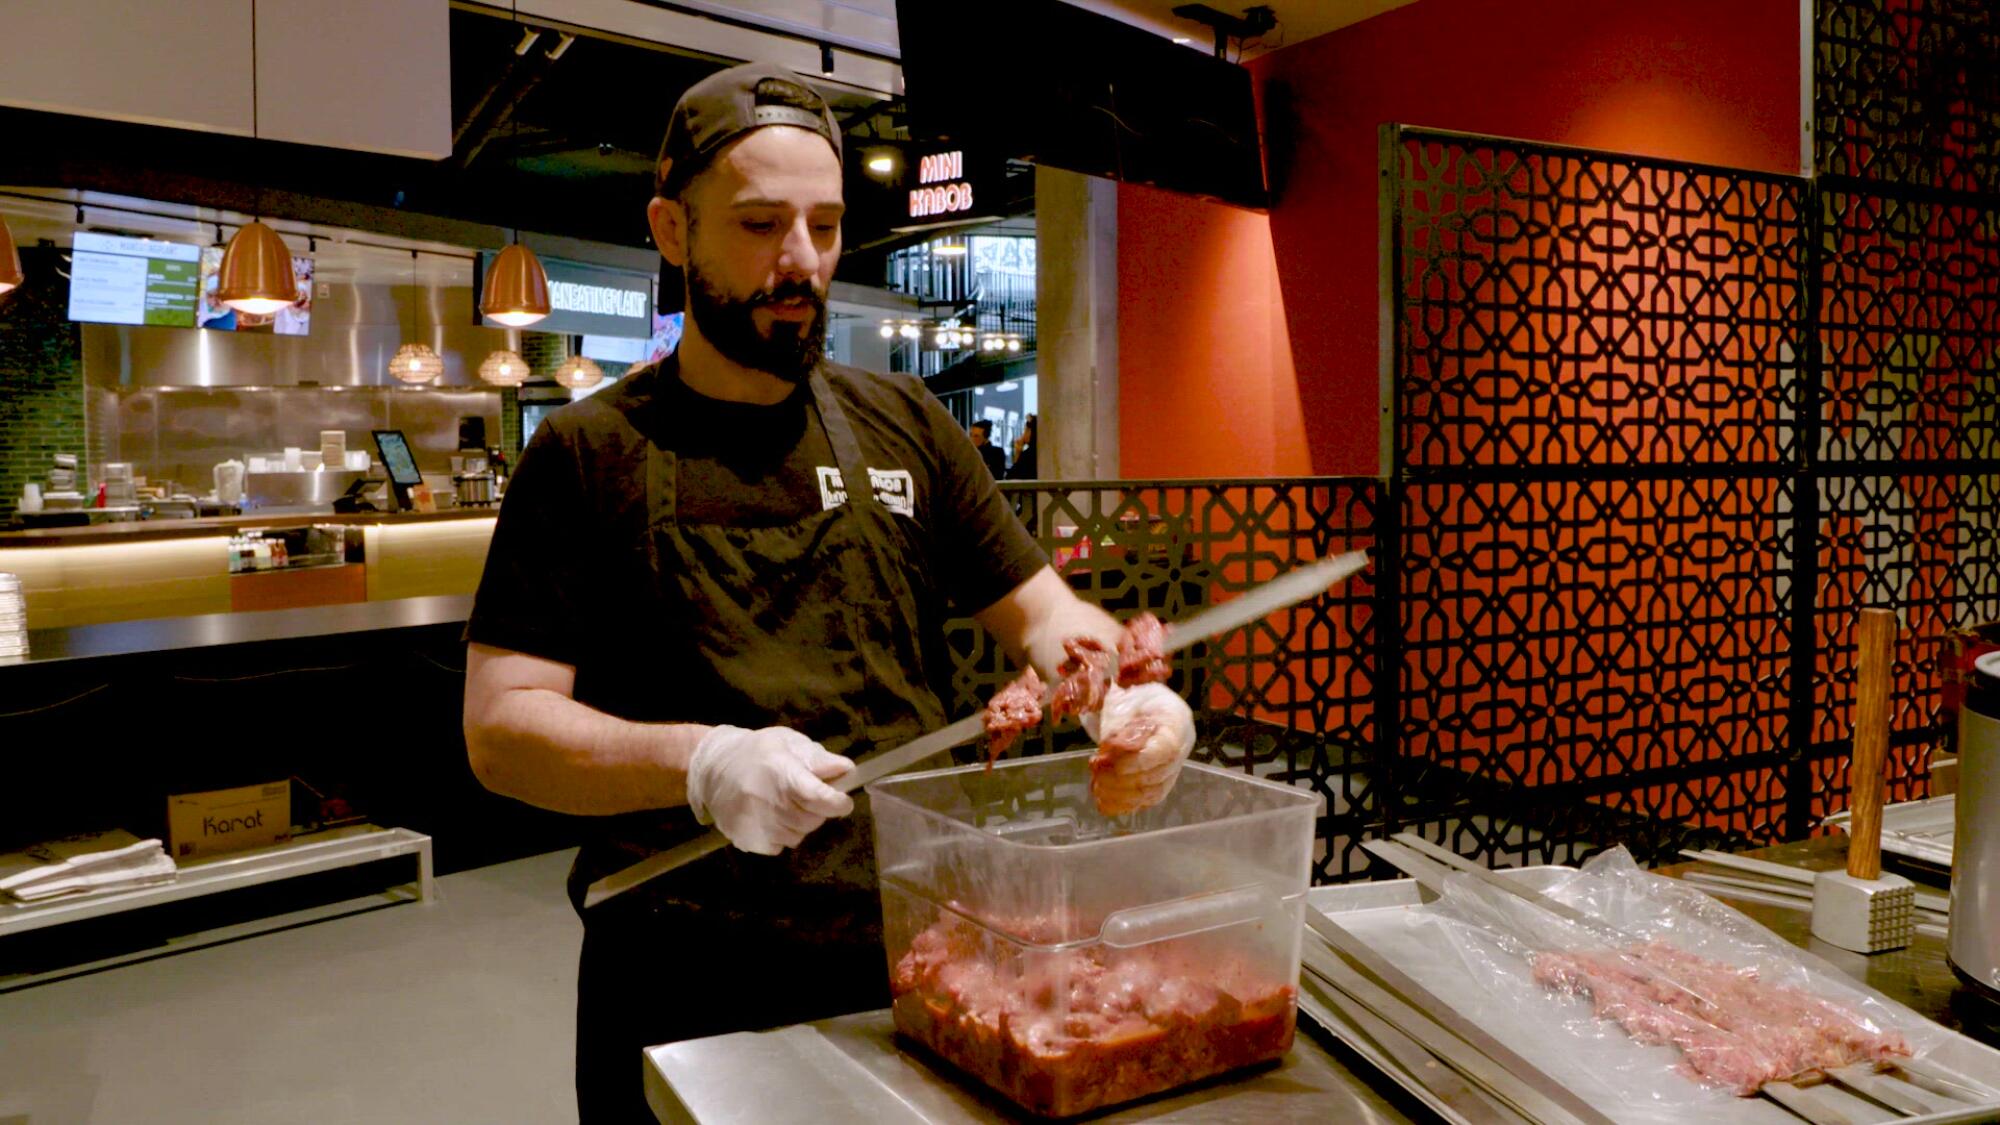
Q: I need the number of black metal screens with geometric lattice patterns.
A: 3